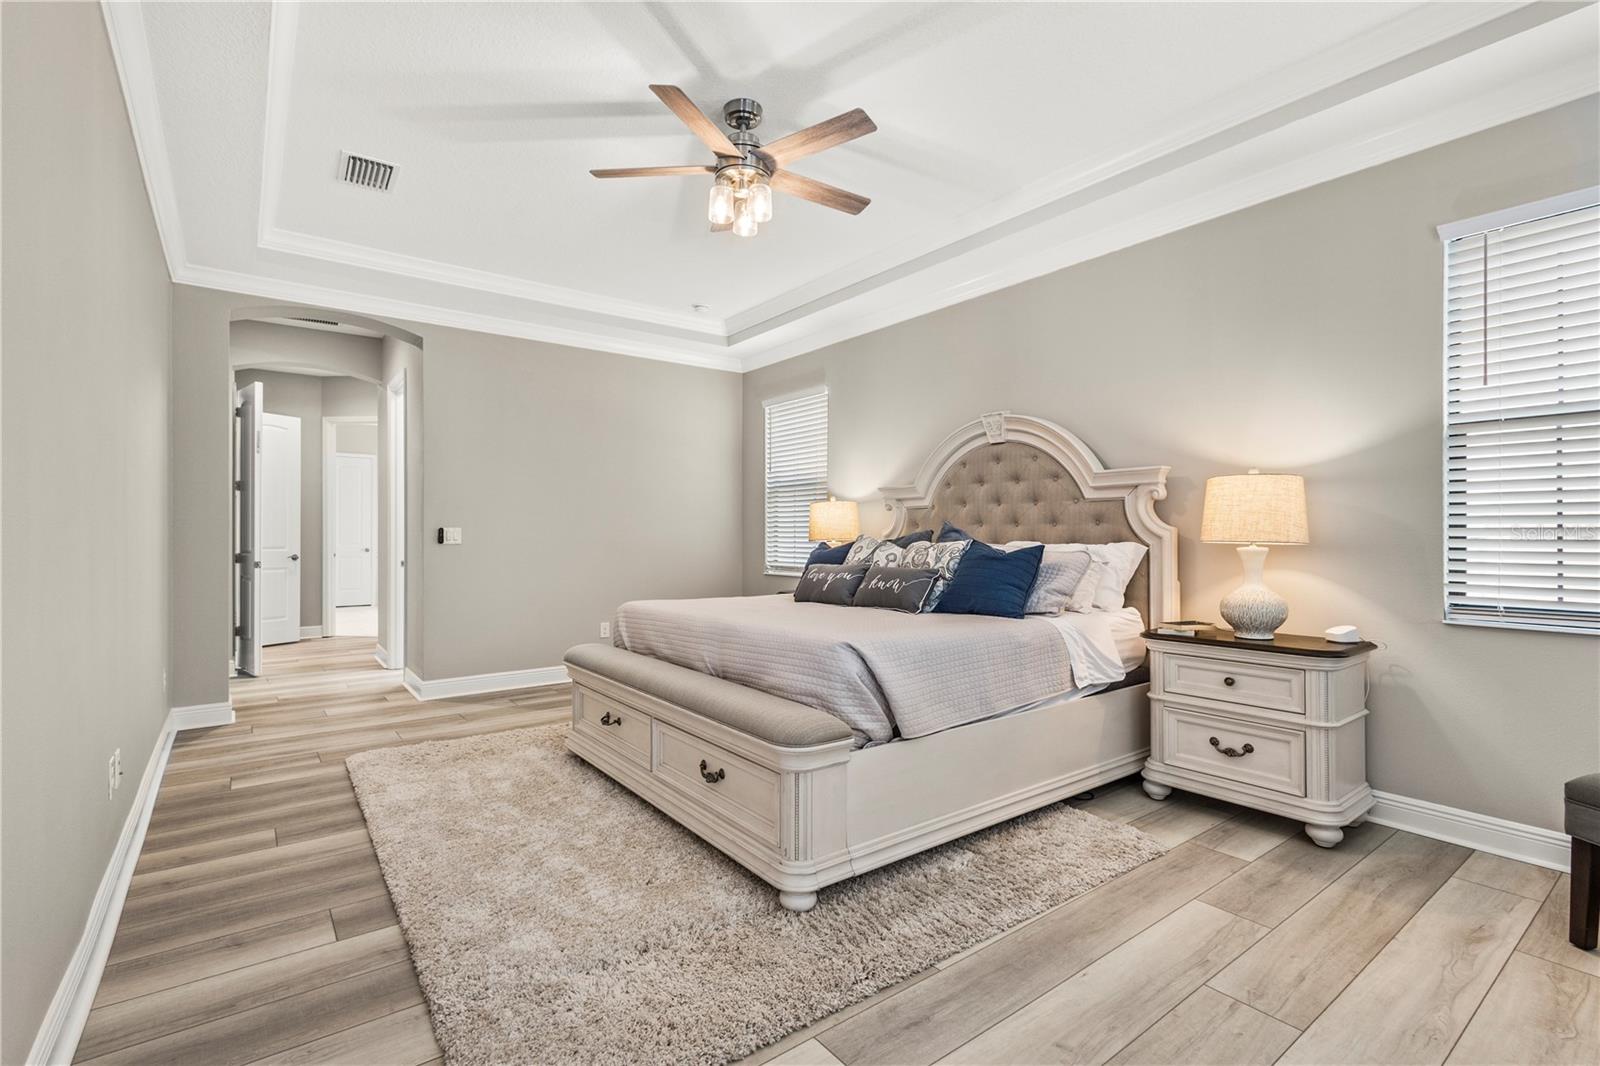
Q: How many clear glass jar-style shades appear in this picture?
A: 3